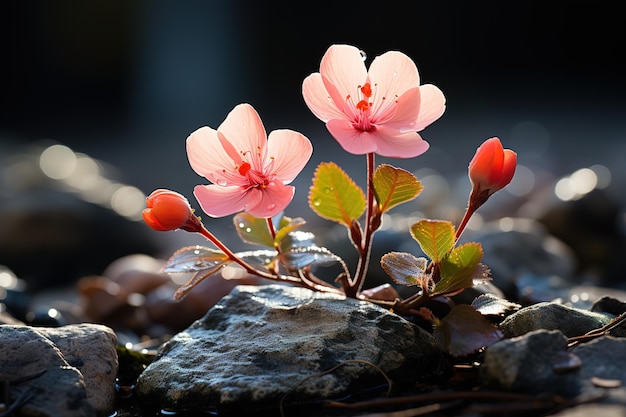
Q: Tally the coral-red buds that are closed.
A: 2